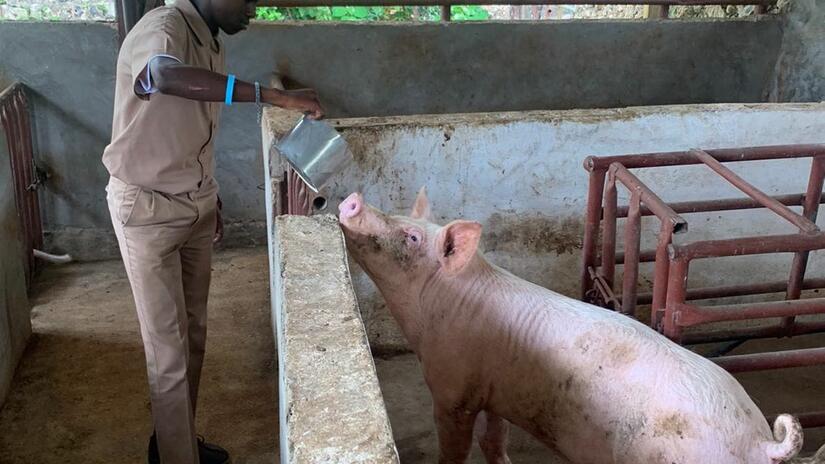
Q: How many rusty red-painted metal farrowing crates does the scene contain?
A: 1